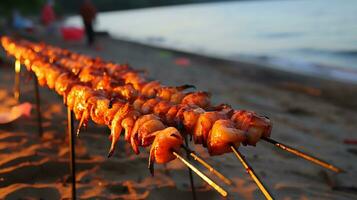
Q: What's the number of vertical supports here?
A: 4